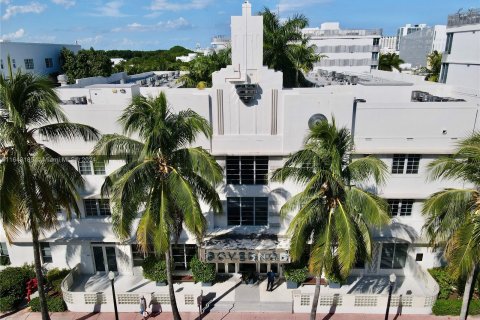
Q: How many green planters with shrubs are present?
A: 4